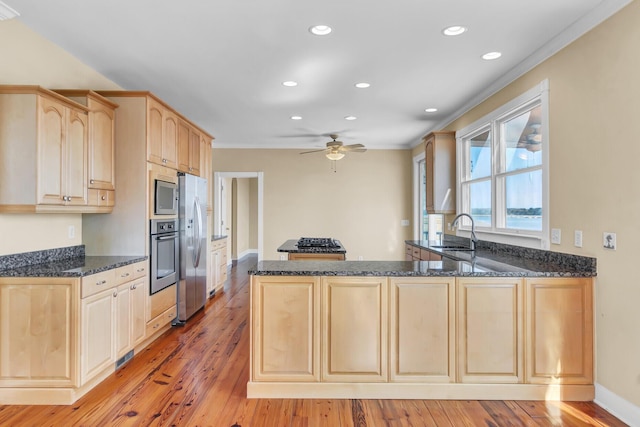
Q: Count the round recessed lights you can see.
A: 8